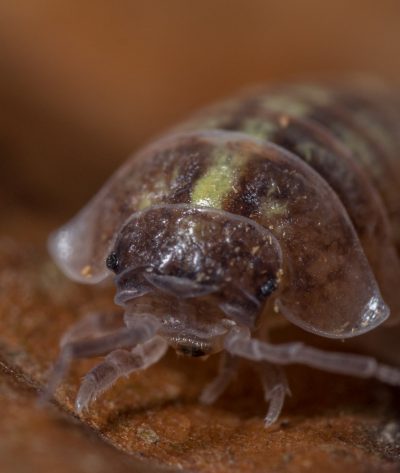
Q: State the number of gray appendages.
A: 6